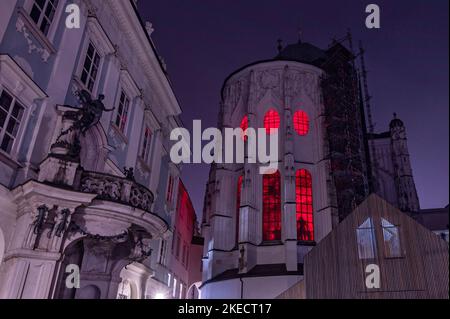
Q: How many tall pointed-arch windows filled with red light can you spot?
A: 3